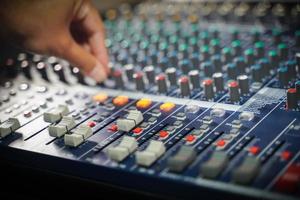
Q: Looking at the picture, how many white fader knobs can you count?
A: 7